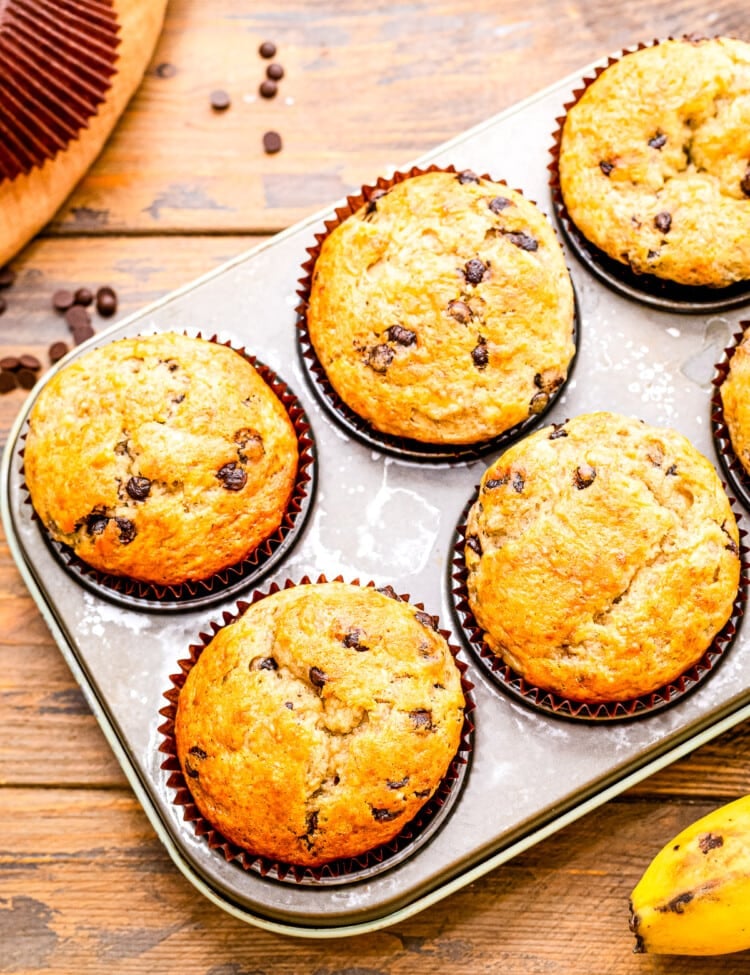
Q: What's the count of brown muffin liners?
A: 7